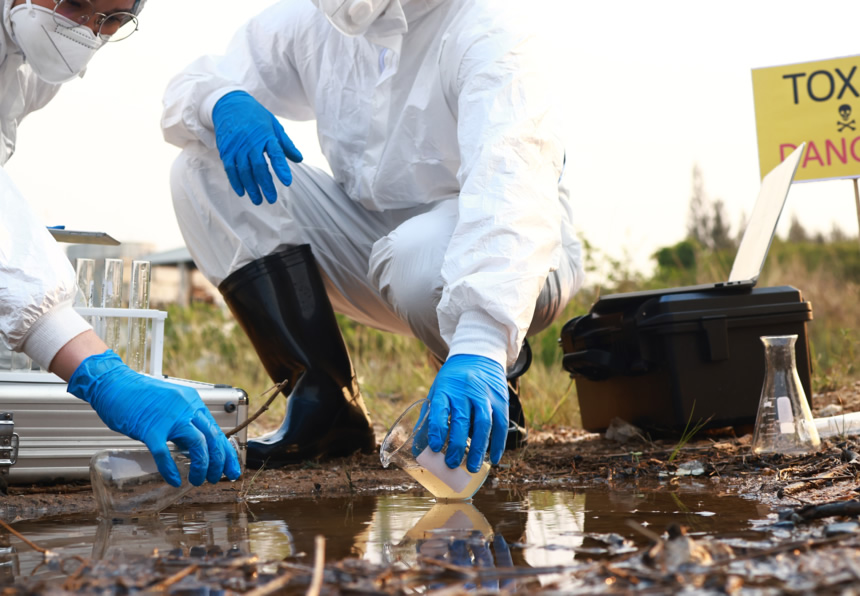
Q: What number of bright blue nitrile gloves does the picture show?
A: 3